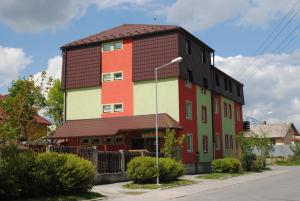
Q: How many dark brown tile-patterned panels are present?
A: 2